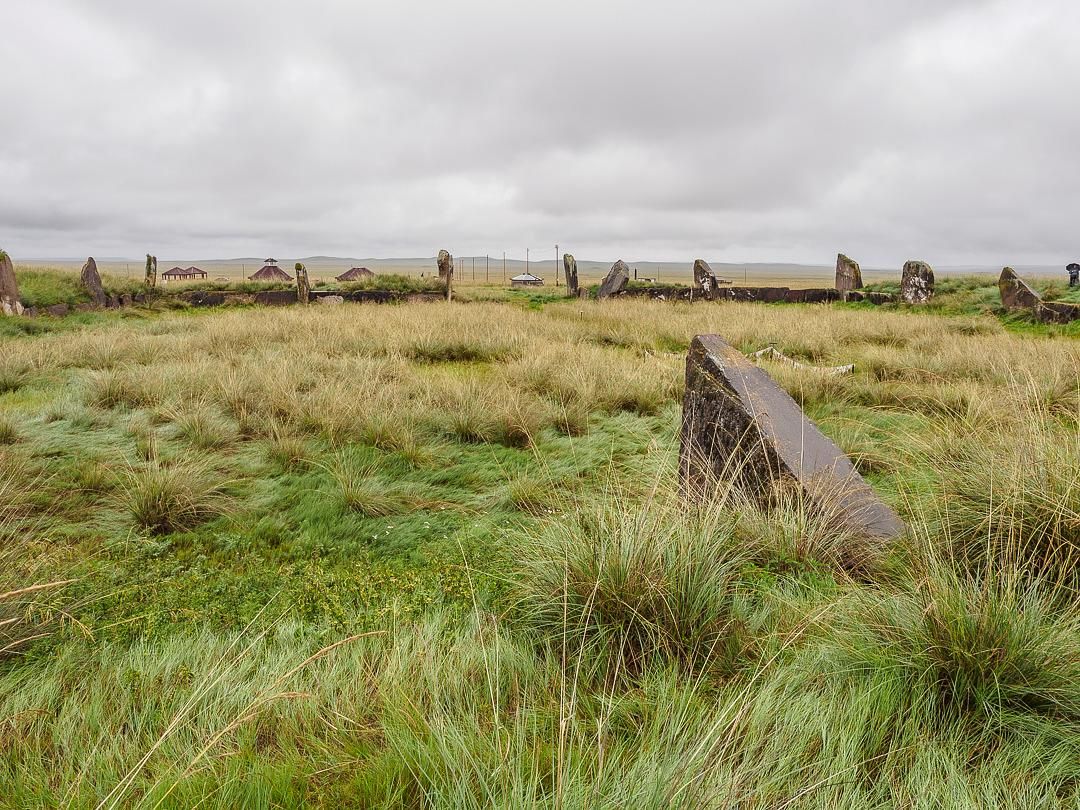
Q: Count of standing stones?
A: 12